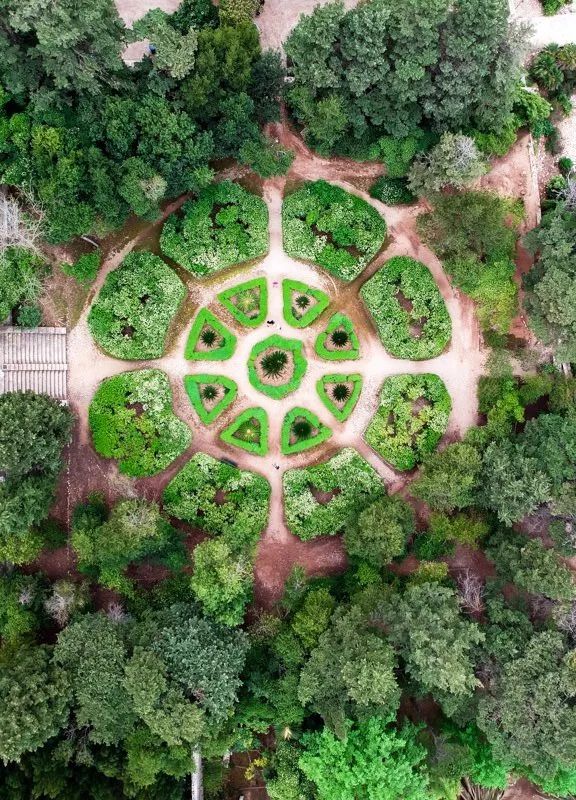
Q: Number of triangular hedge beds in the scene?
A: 8